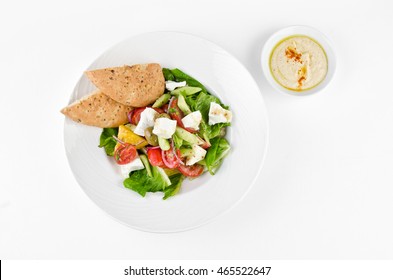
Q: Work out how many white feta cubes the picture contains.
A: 7